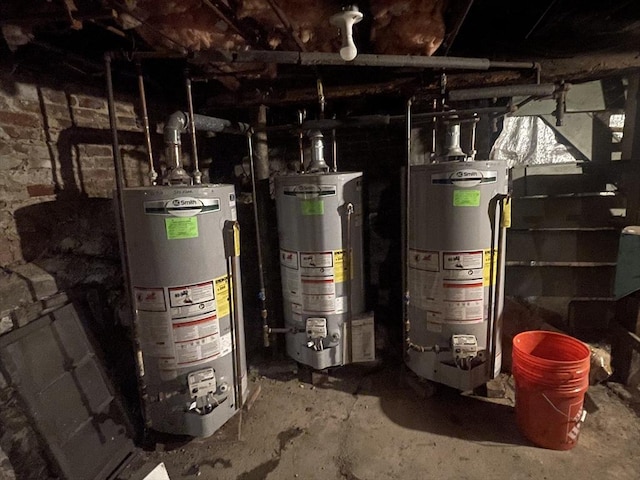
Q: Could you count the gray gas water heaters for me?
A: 3